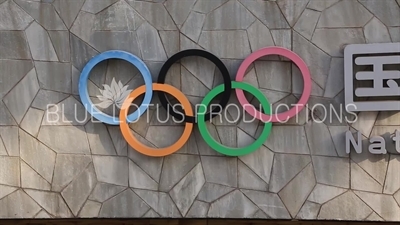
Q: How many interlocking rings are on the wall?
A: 5